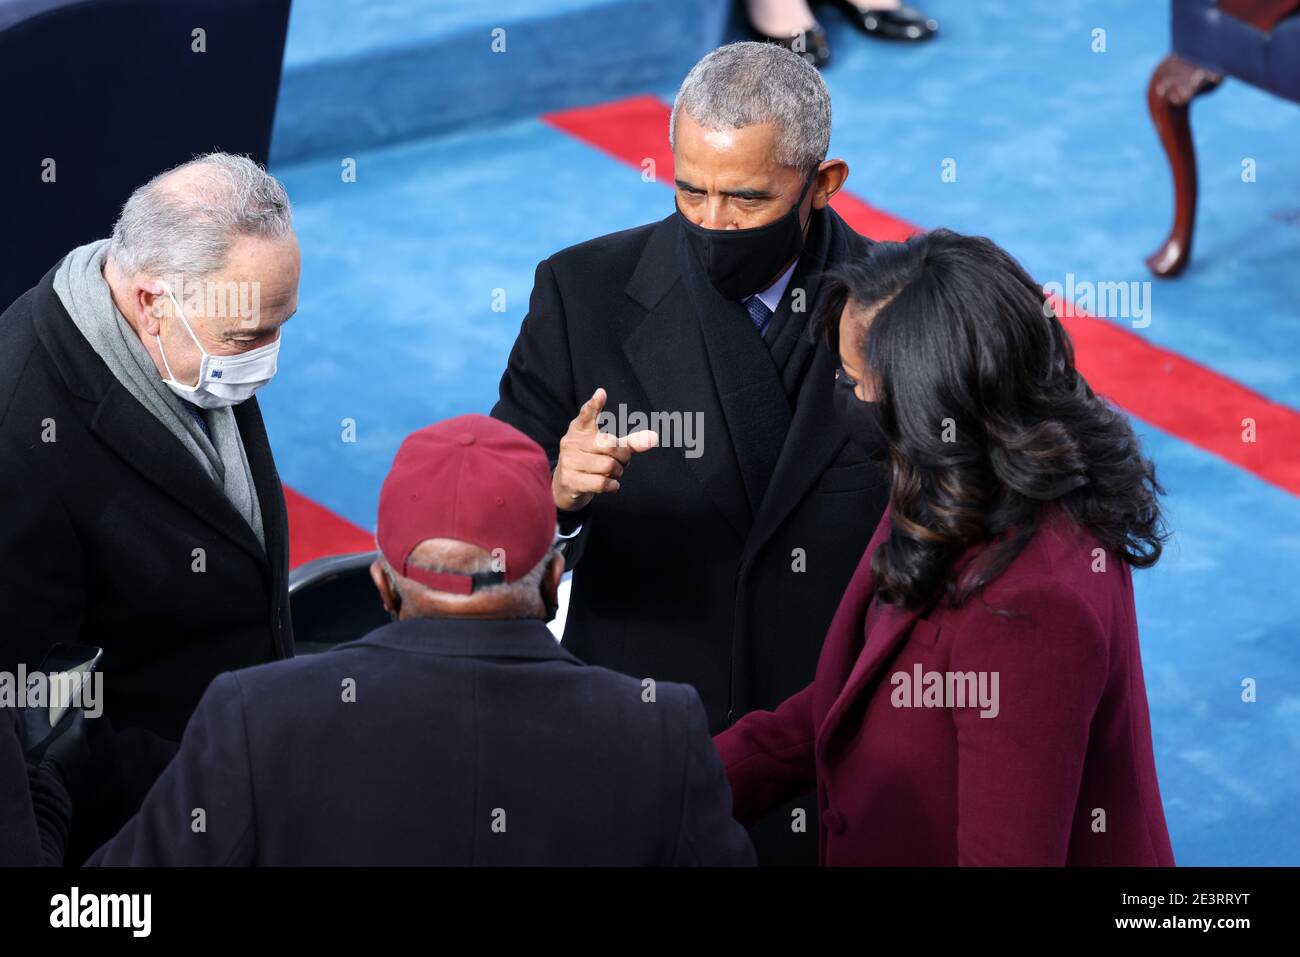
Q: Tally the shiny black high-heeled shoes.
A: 2